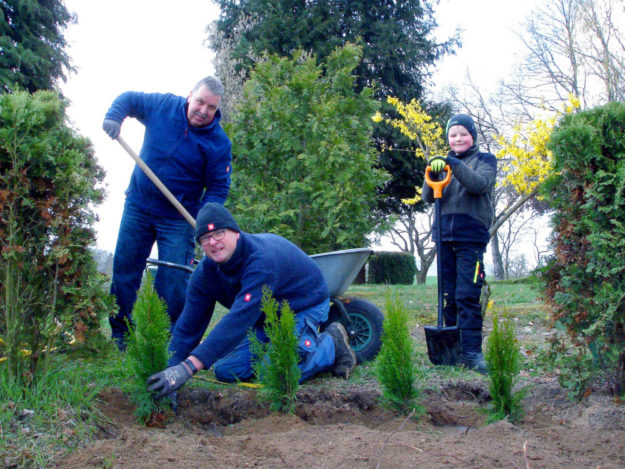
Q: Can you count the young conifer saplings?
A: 4